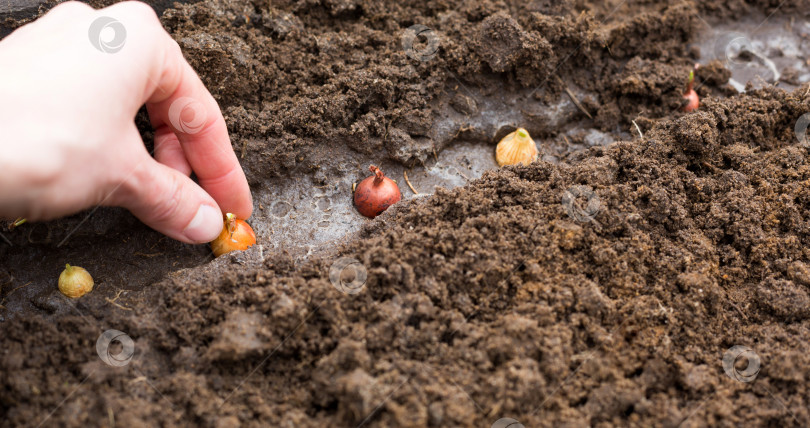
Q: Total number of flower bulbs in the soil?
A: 5